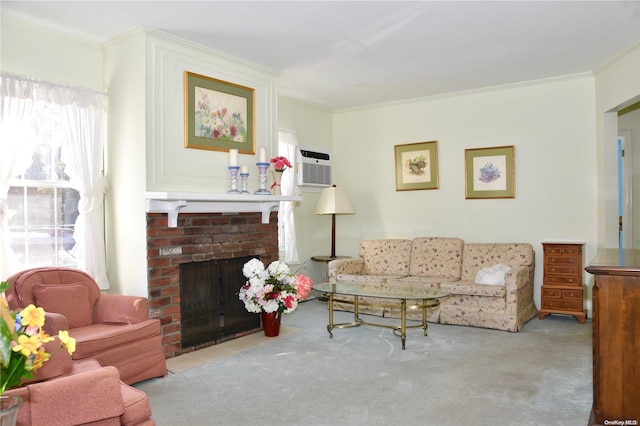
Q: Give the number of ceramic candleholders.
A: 3